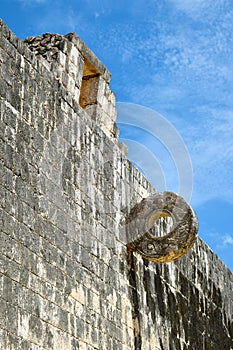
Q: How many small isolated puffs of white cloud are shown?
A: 1